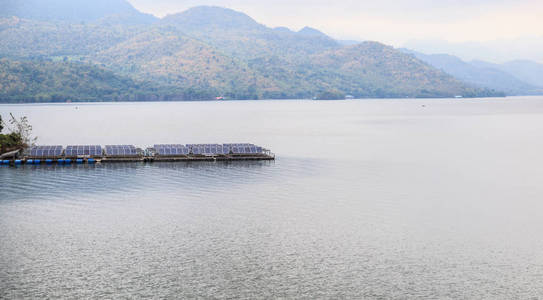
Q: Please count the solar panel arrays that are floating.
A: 6